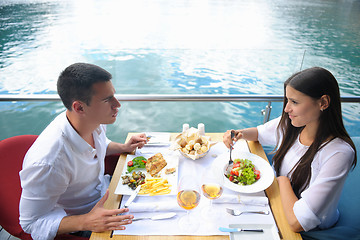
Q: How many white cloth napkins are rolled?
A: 2